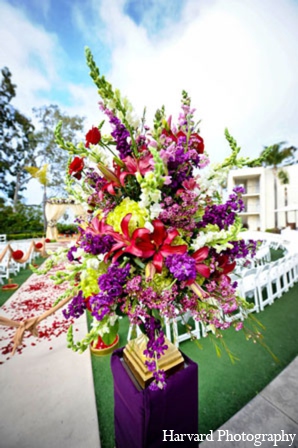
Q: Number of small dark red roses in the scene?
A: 2